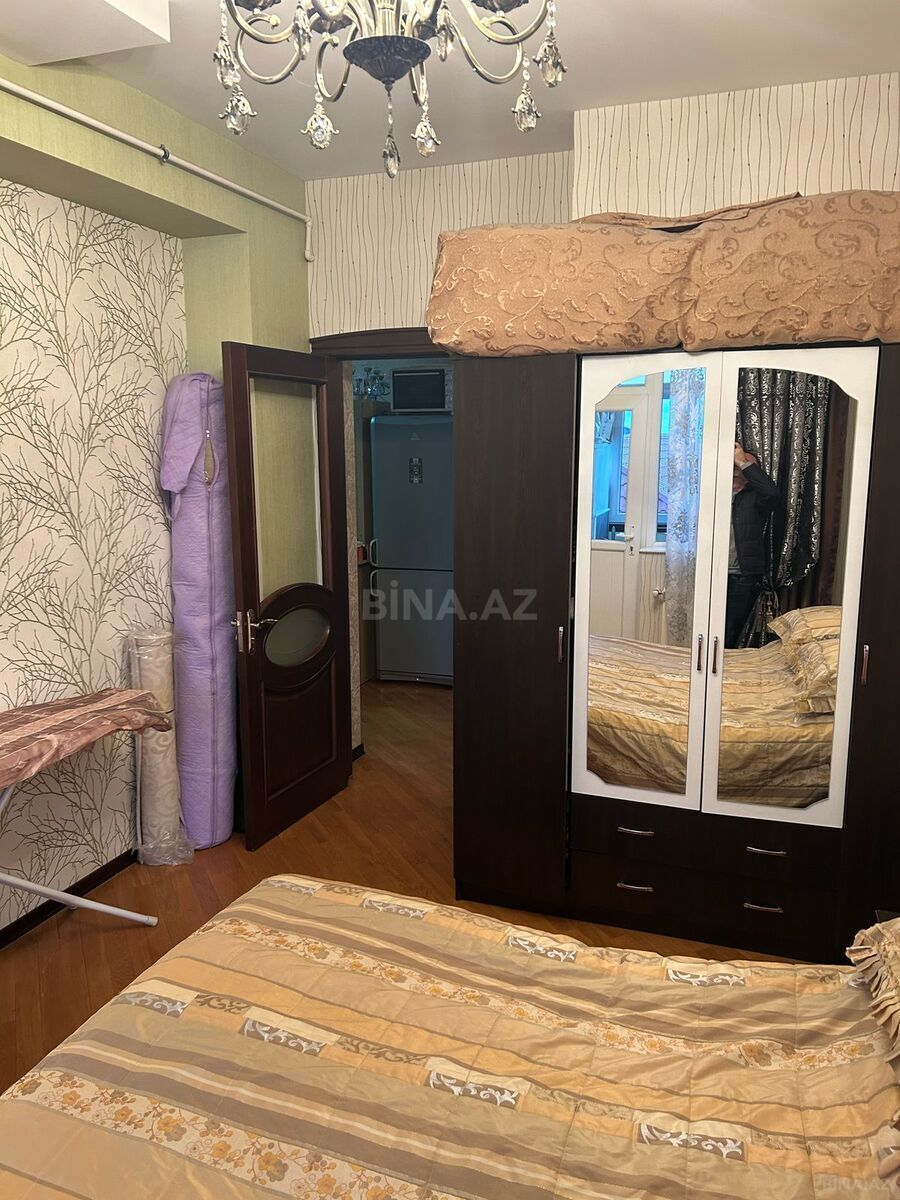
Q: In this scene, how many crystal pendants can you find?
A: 9